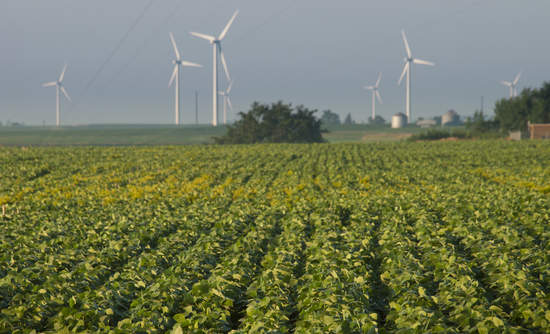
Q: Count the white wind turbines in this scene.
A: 7